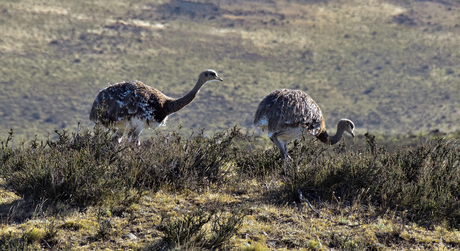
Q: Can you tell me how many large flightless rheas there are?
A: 2